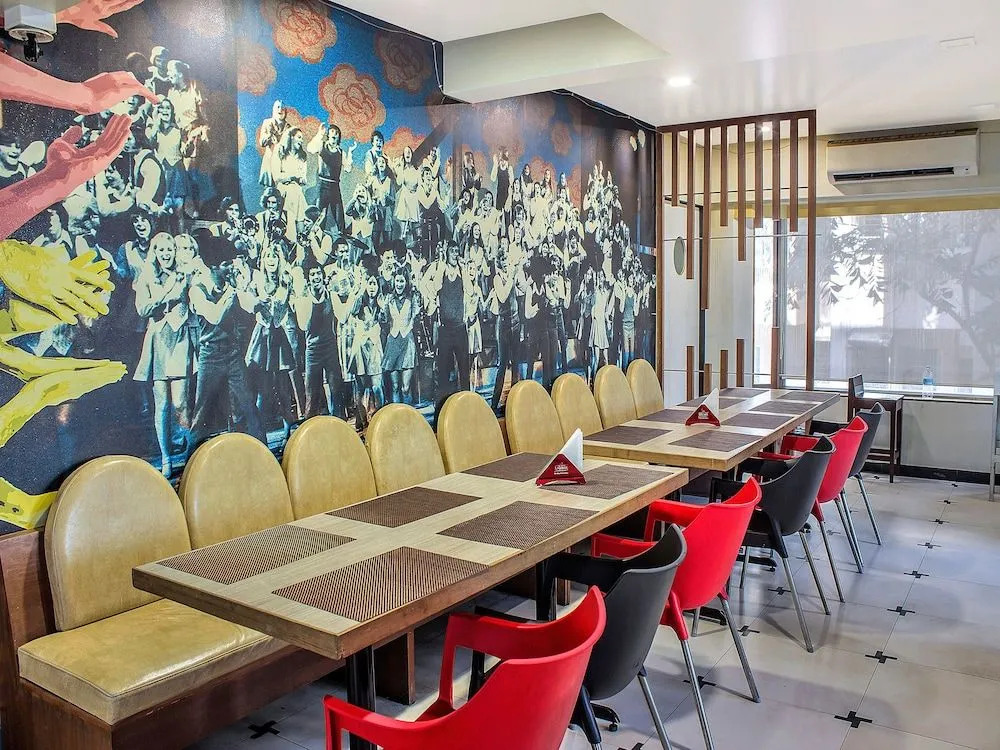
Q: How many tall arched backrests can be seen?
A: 9